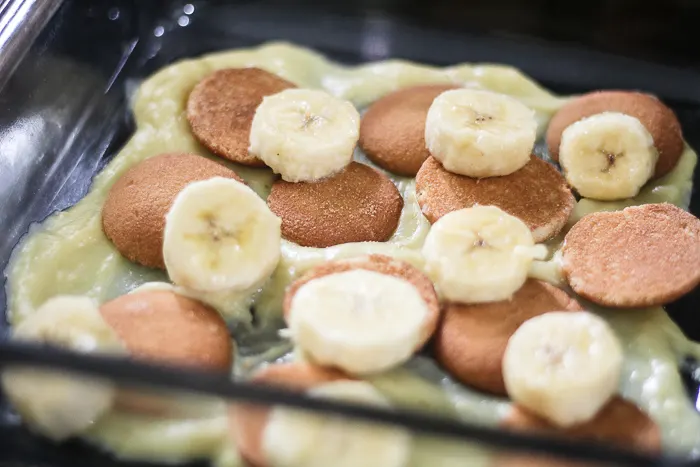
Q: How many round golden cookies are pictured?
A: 12